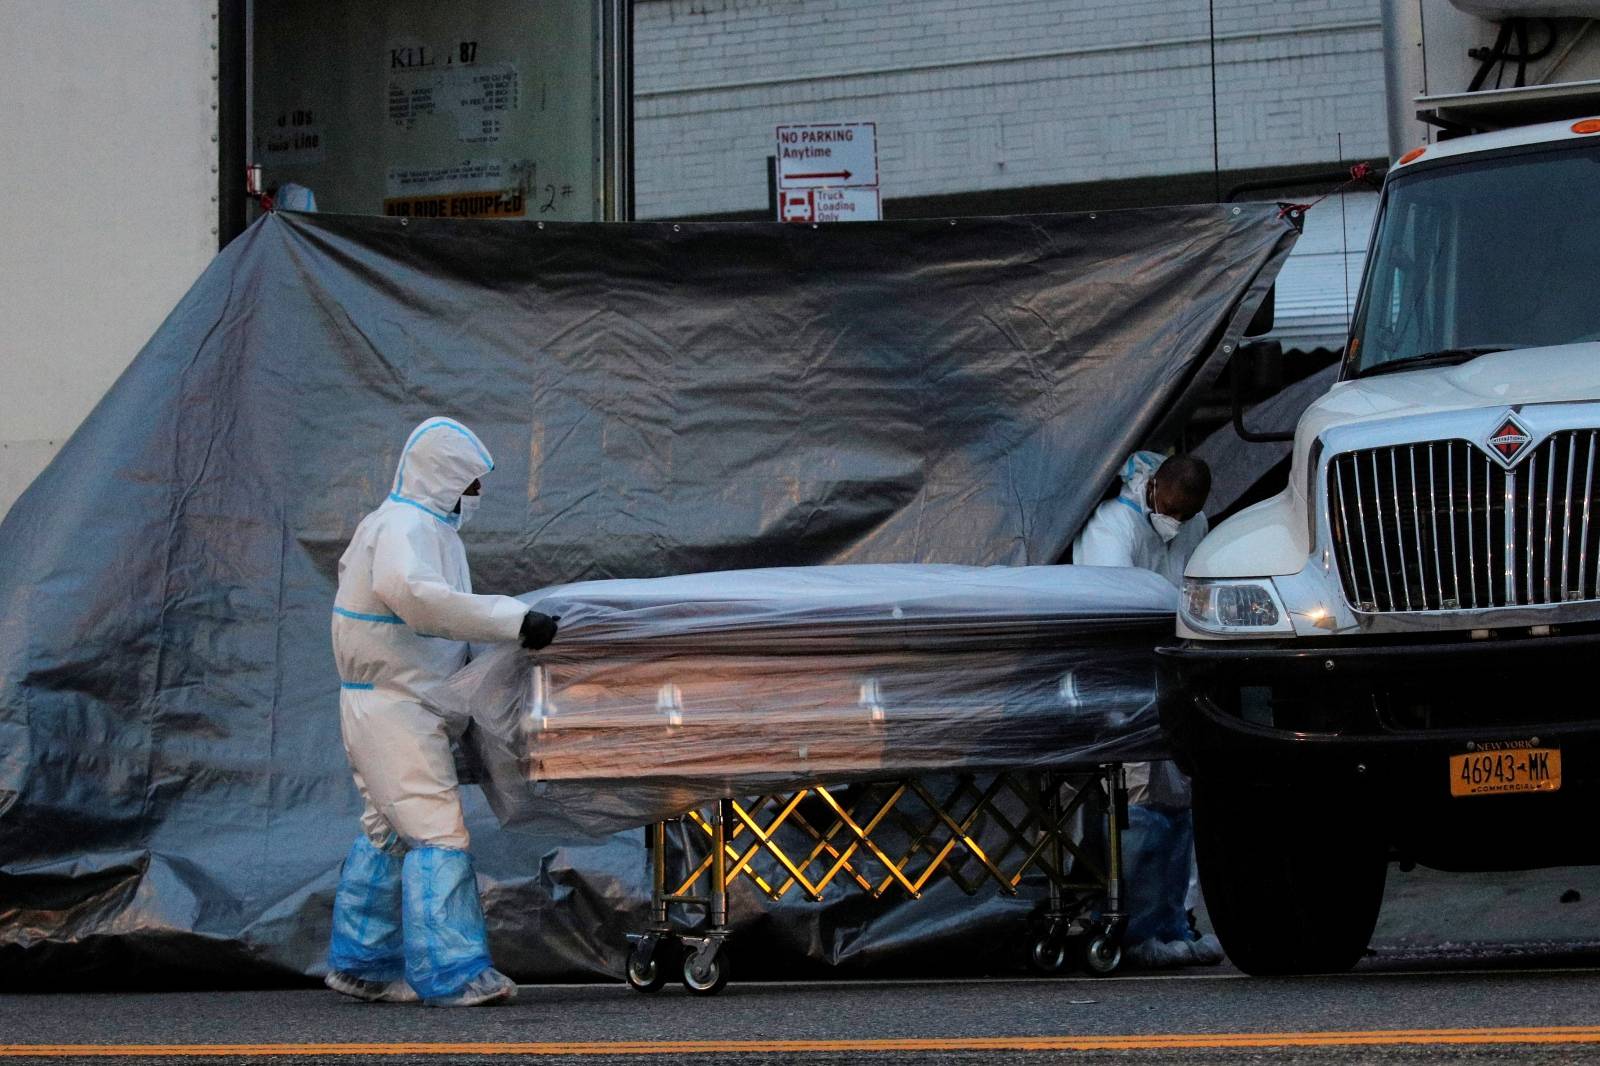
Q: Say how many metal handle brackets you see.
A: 4